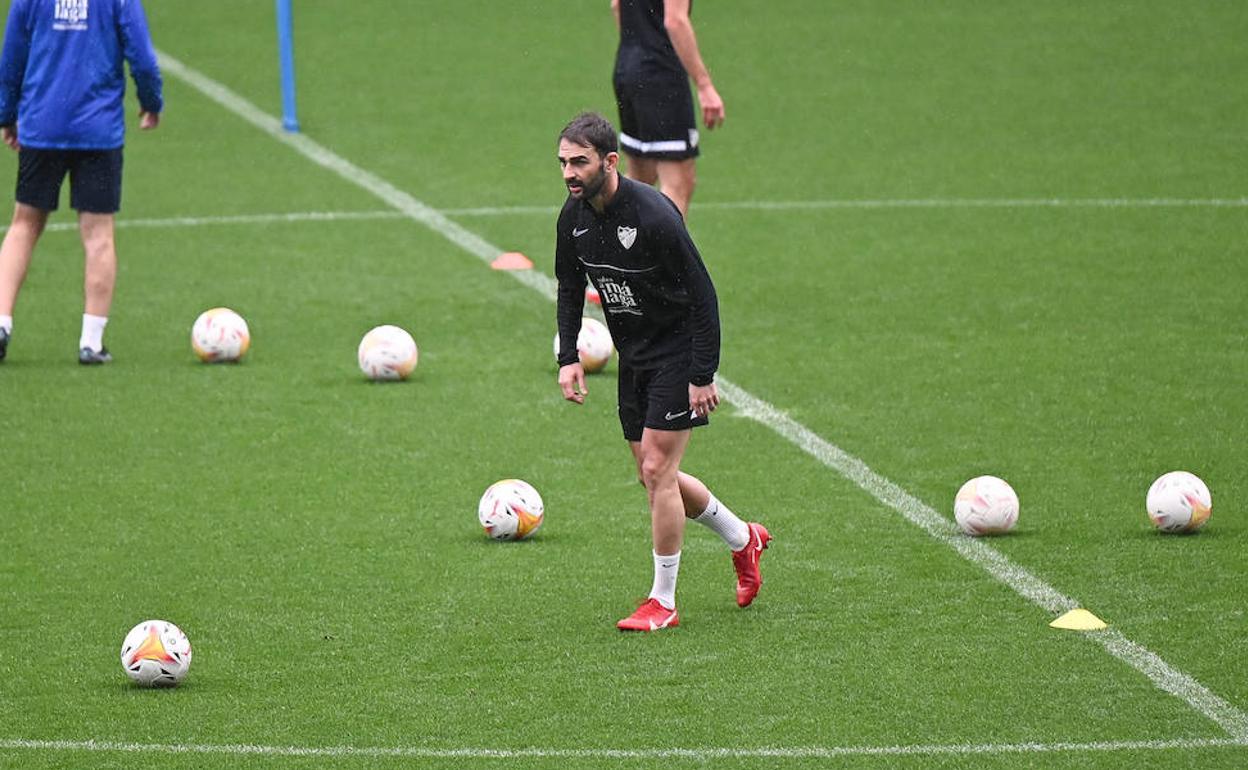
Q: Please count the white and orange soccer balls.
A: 7